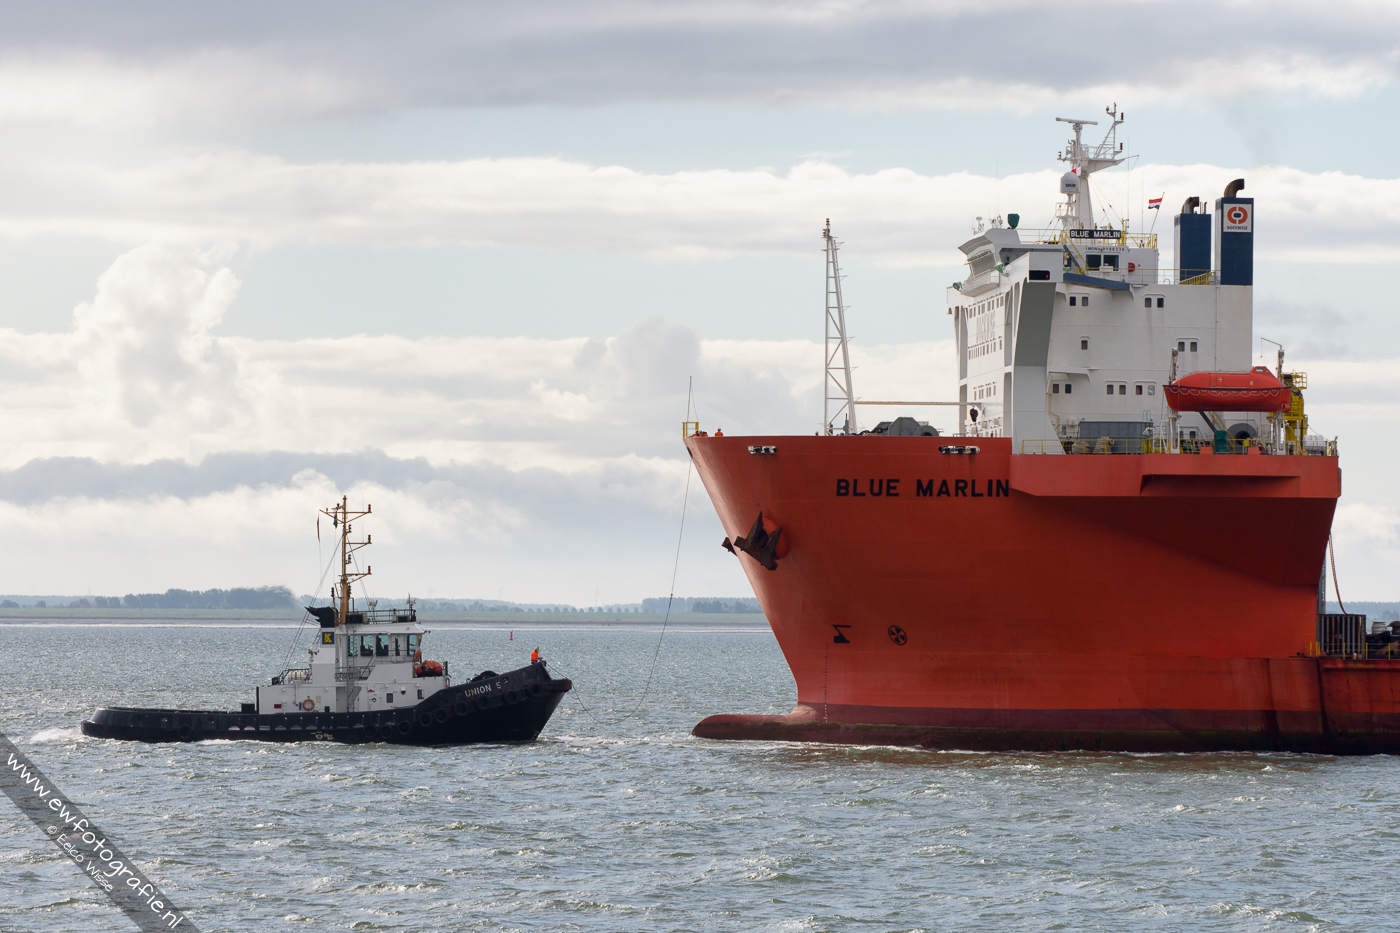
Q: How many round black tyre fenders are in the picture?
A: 10